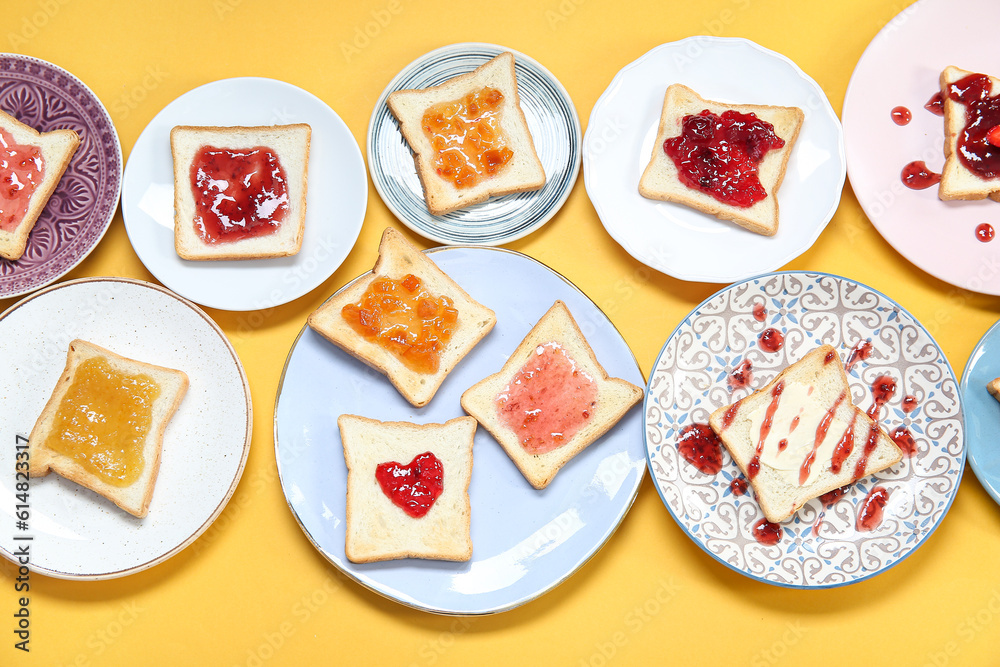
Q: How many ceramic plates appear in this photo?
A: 9